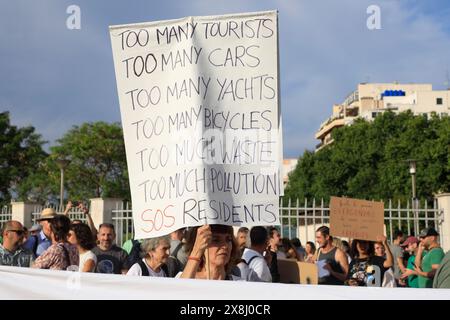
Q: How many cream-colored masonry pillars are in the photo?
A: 3